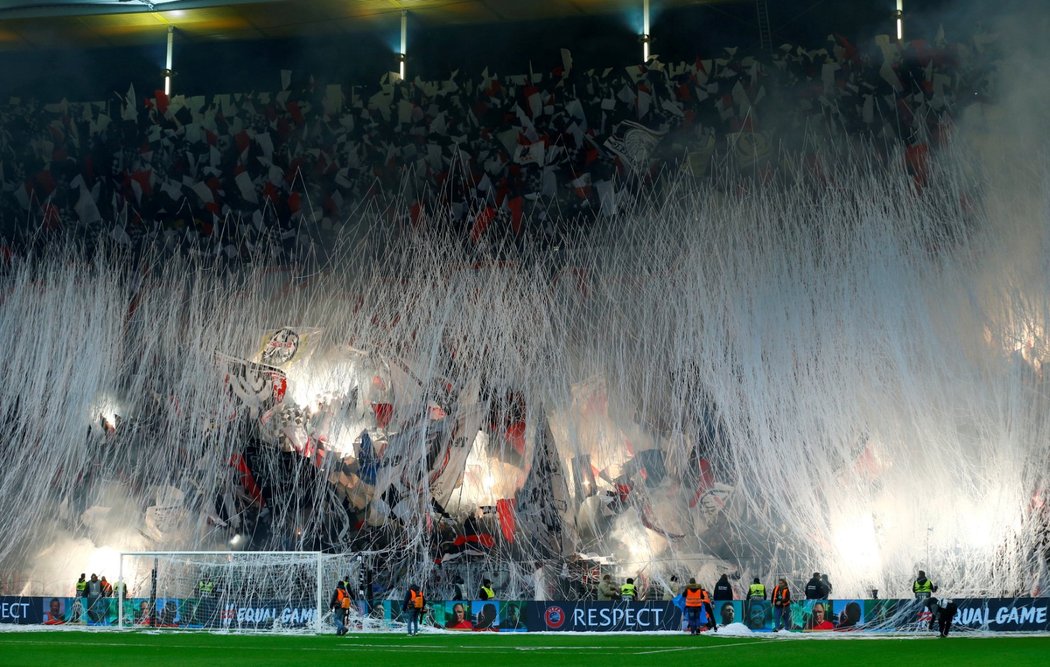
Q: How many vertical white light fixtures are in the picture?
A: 4